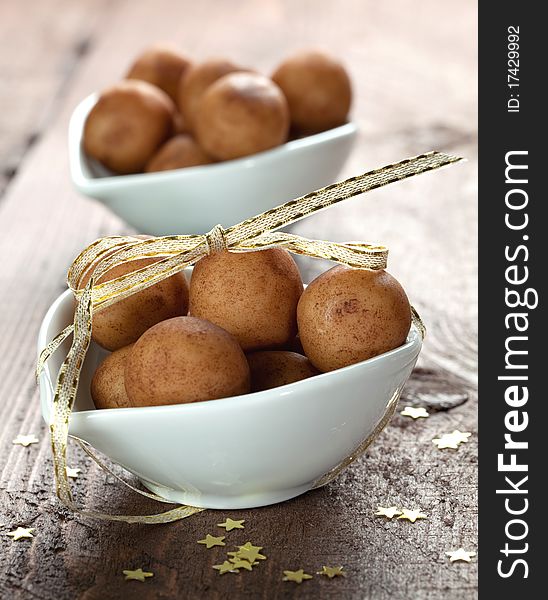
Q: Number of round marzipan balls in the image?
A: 12